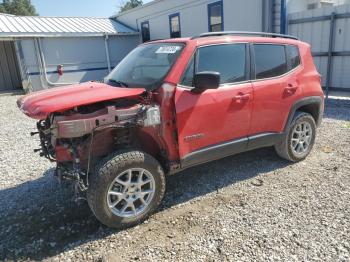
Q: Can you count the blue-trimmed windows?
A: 3